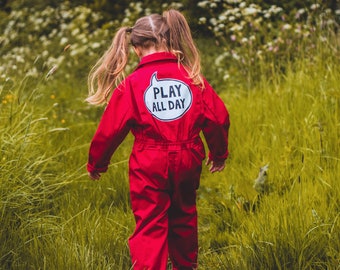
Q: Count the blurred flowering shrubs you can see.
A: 2